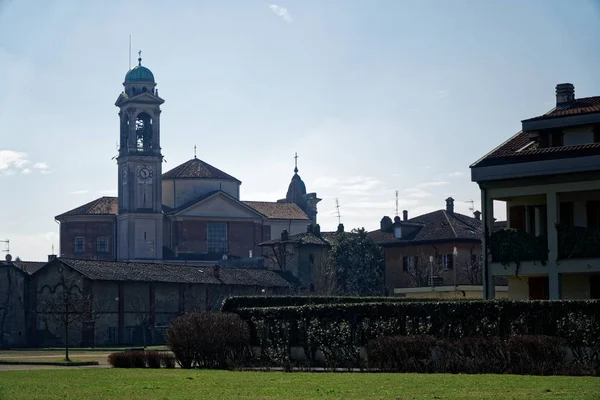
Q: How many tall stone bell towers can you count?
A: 1